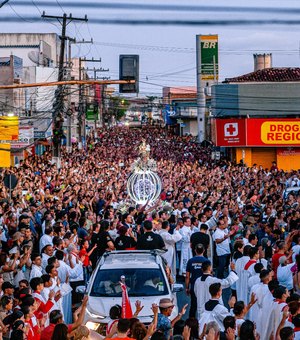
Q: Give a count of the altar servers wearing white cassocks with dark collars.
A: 2